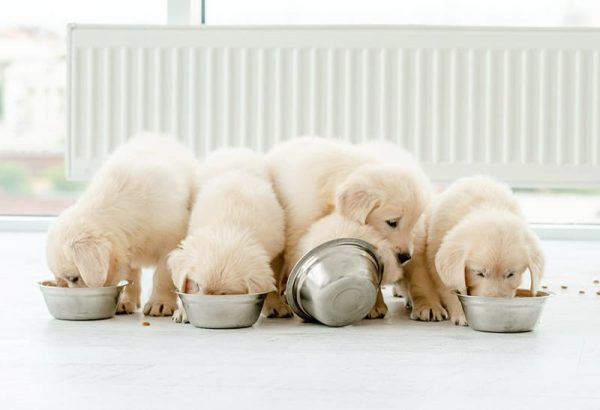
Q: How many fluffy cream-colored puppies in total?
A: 5